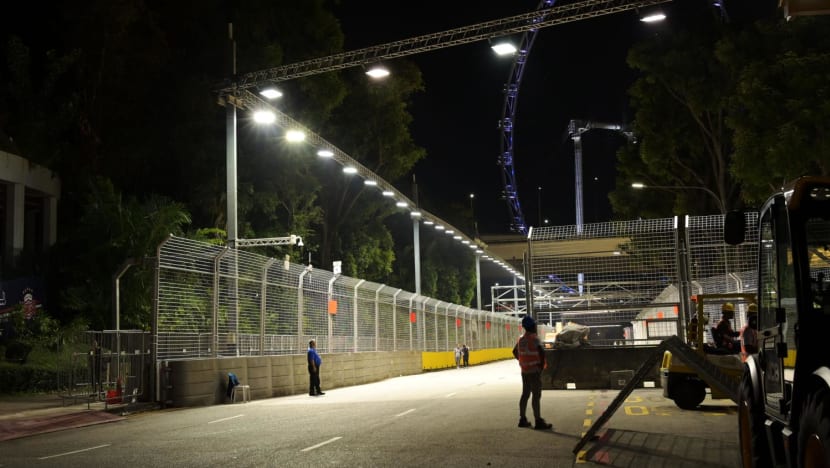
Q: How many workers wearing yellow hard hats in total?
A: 2